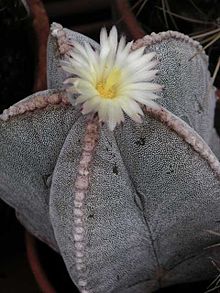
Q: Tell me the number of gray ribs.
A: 5